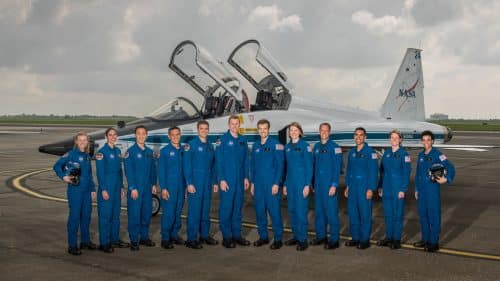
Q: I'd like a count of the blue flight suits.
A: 12